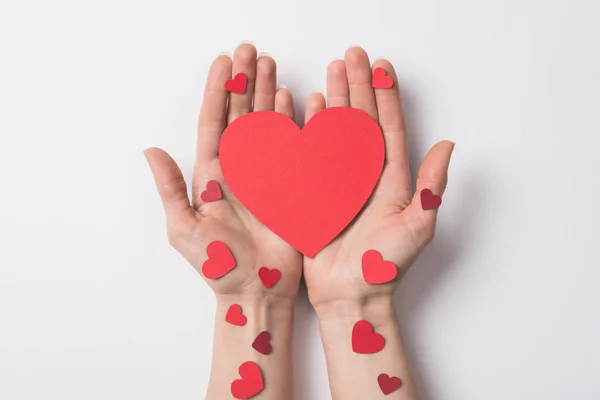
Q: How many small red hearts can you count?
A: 12